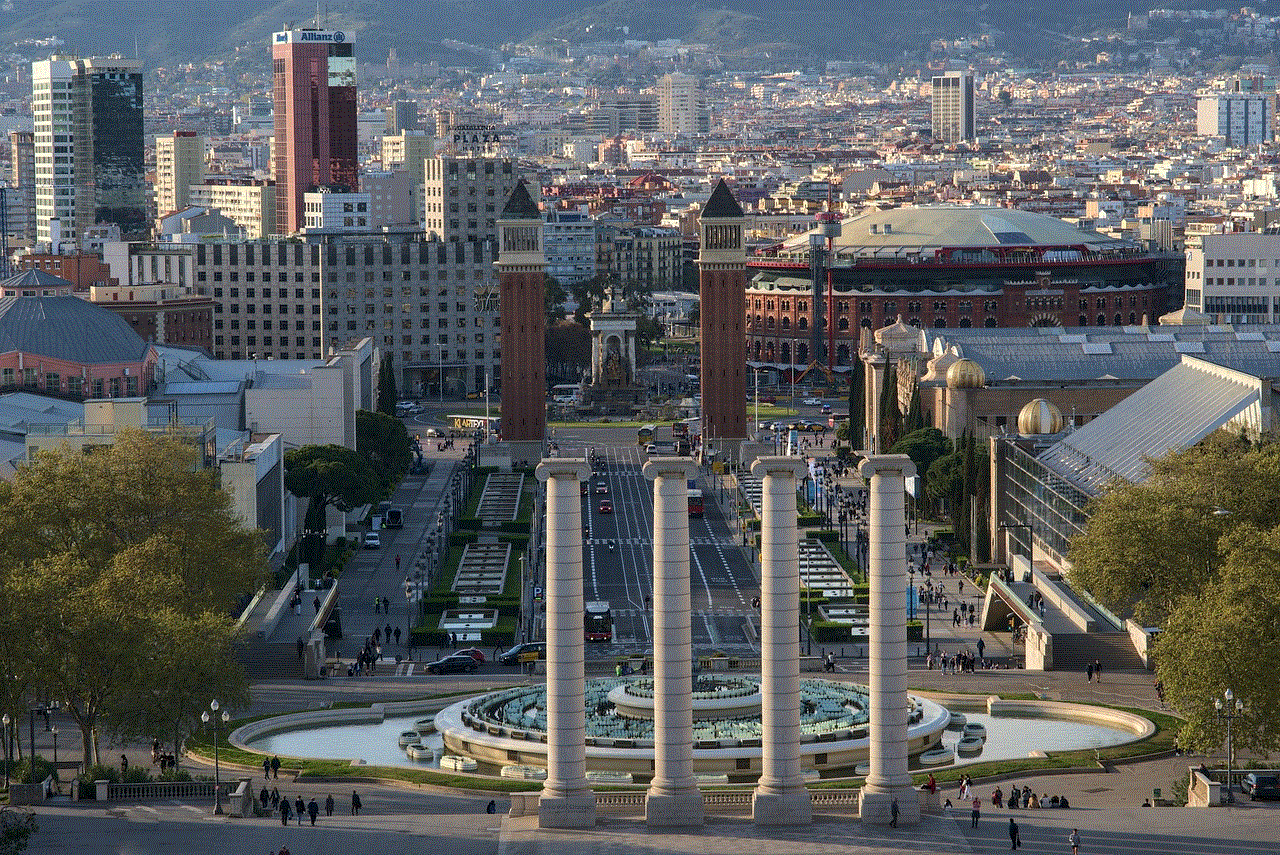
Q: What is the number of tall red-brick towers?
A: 2